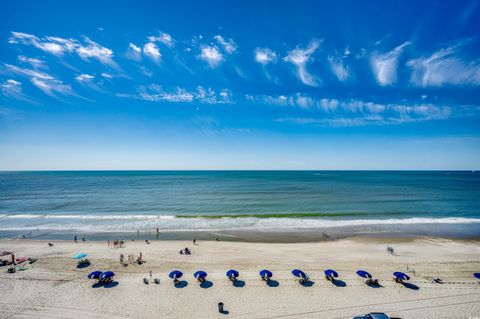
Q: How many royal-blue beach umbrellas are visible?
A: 11